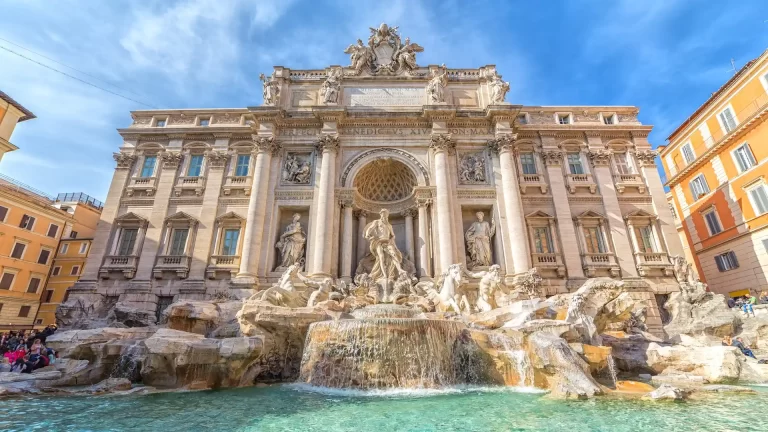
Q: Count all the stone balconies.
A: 12